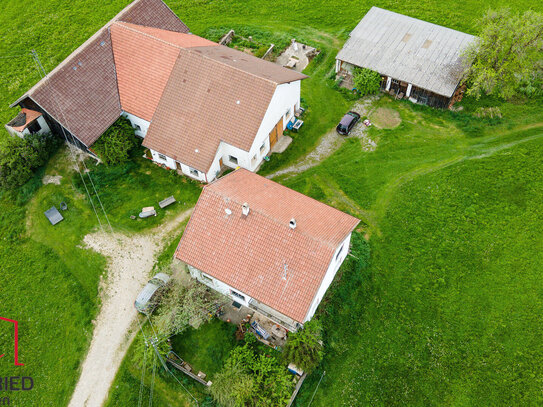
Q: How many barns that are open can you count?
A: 1